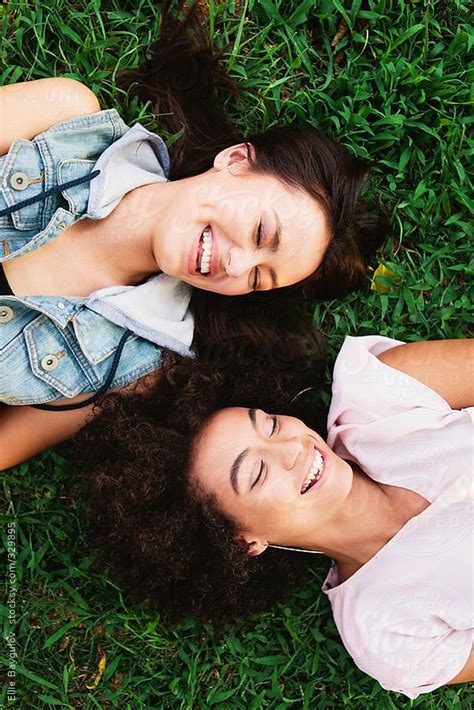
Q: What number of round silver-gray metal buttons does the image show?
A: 3